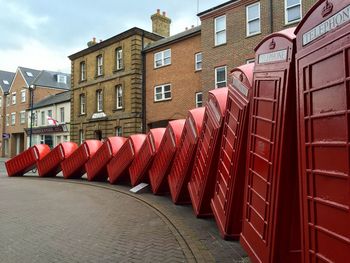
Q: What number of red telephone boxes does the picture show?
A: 12